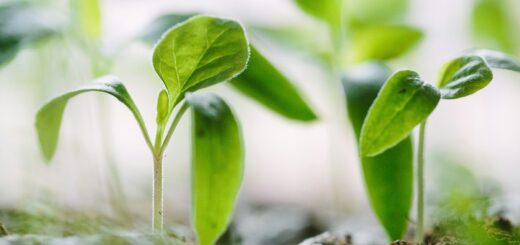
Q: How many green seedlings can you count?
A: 2